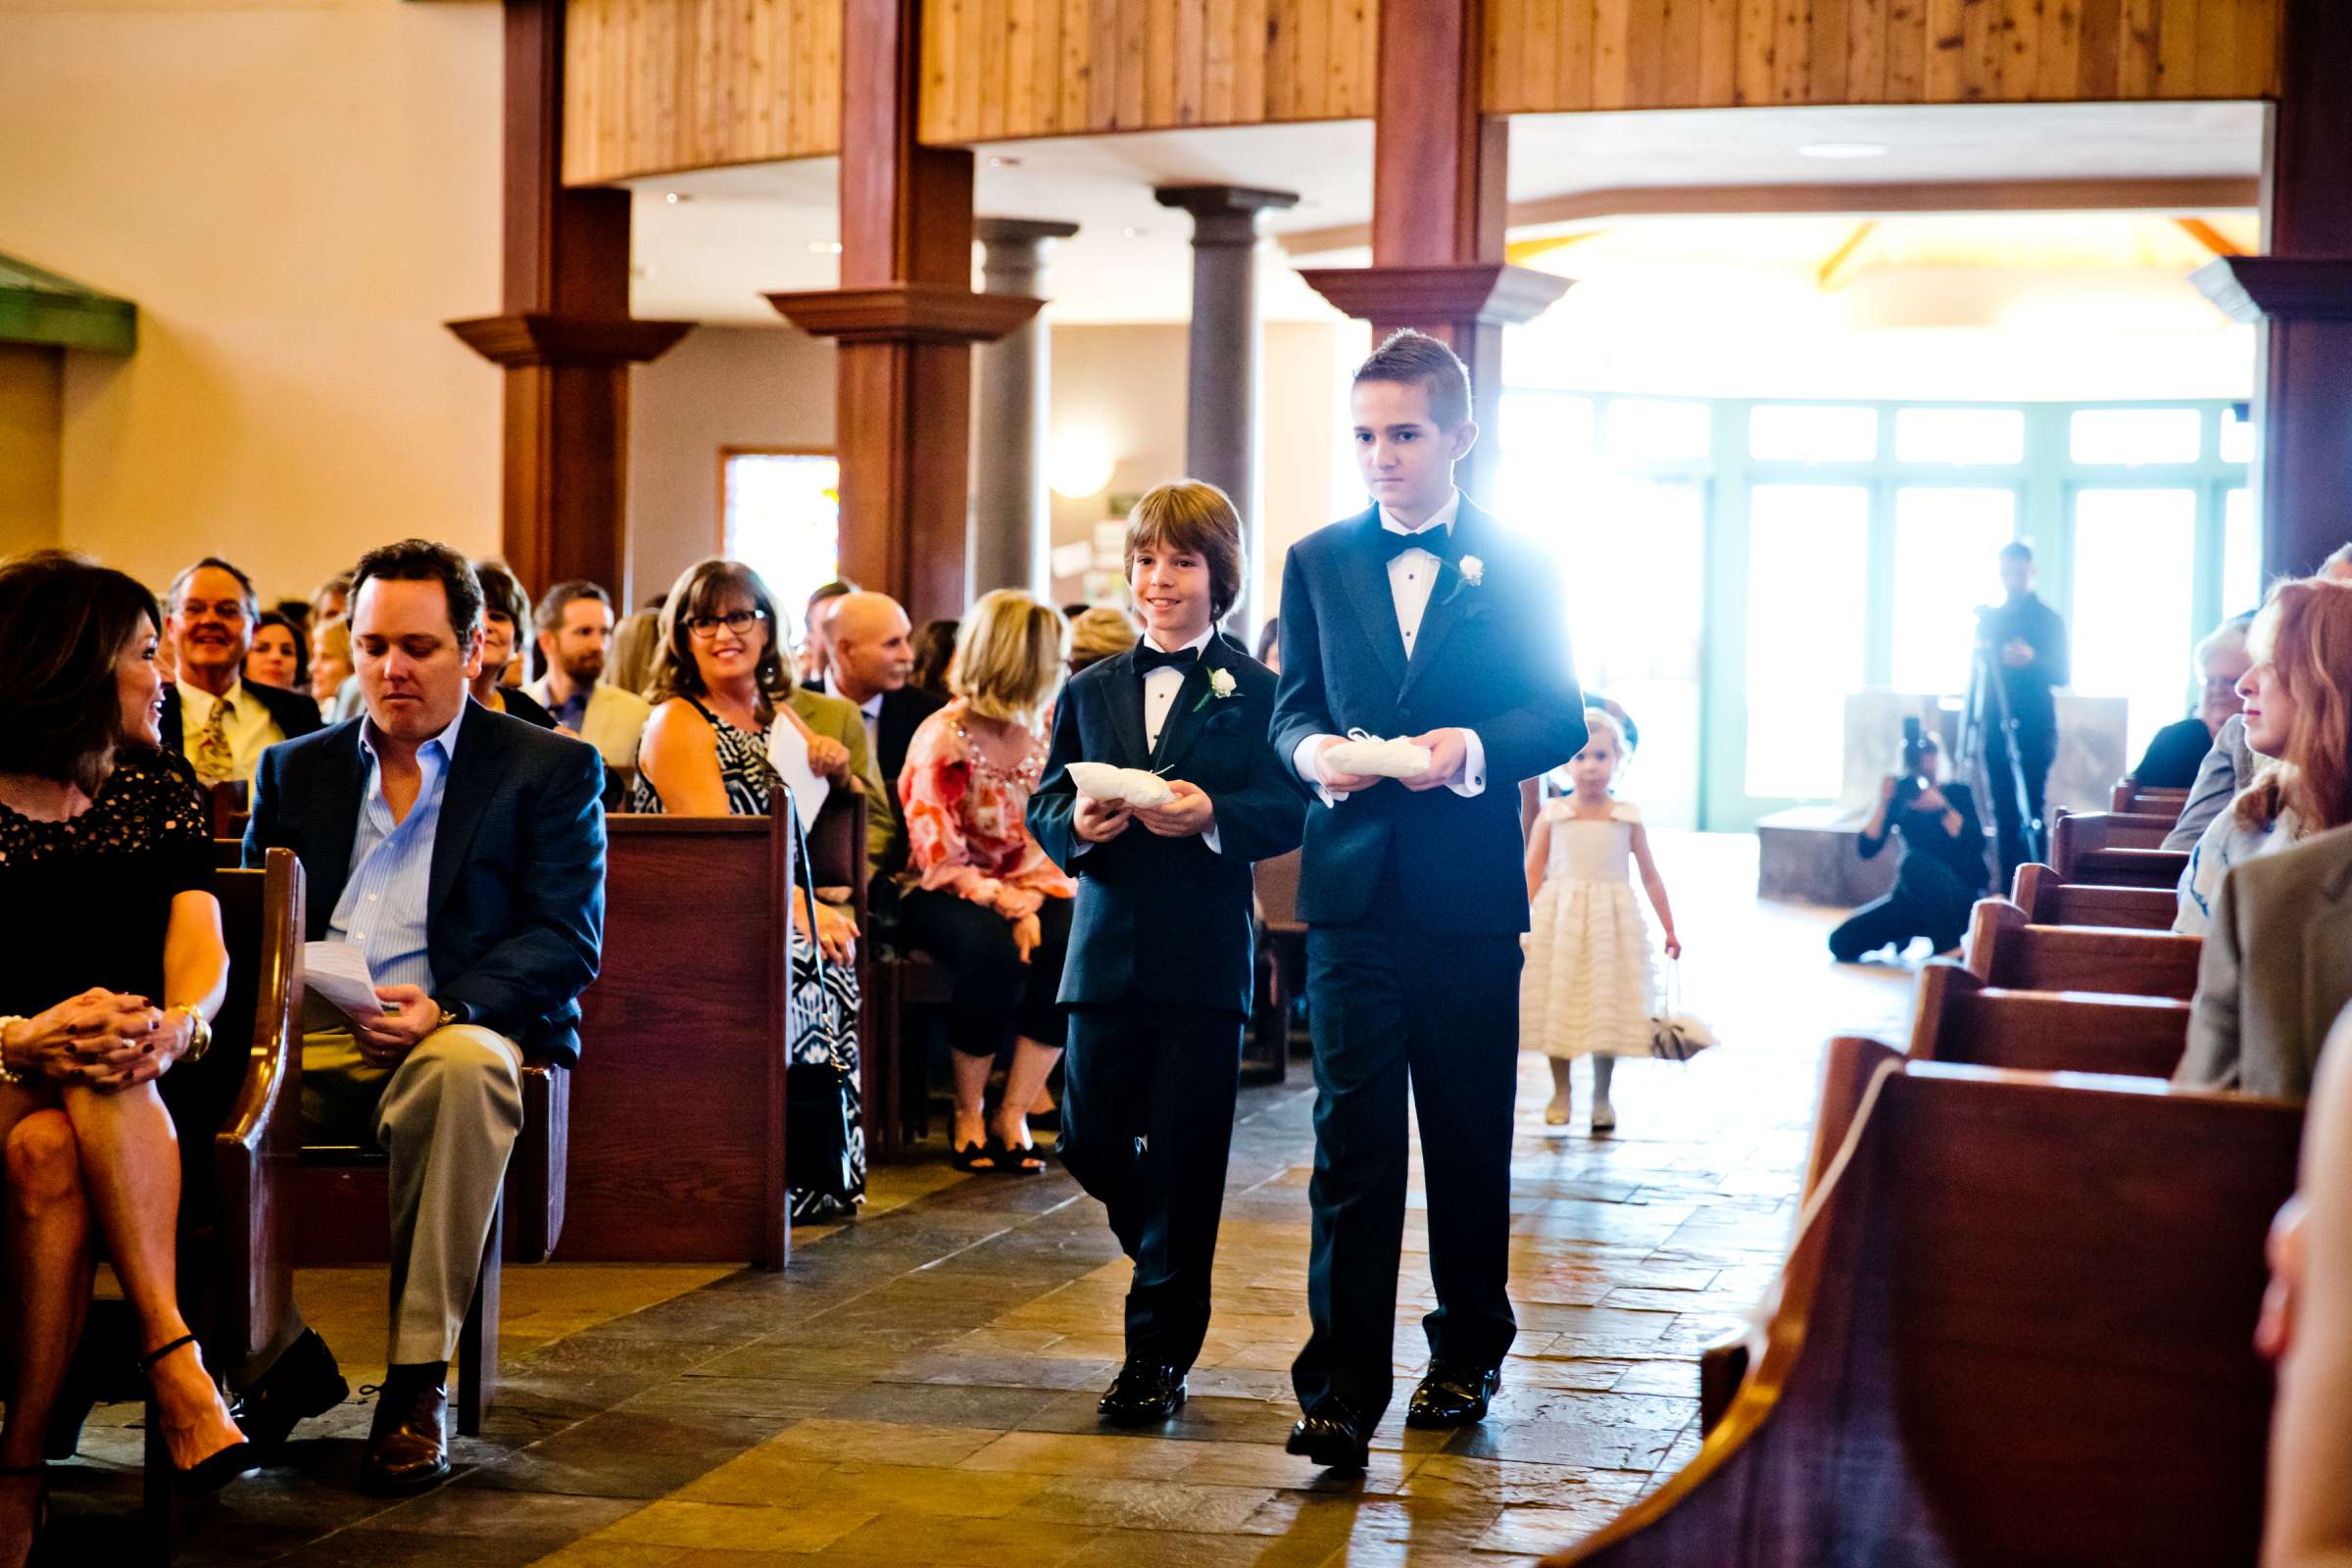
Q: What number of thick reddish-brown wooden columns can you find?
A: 4